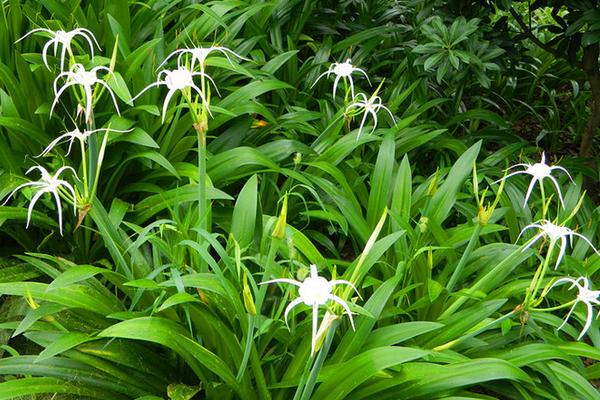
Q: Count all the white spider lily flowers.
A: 12